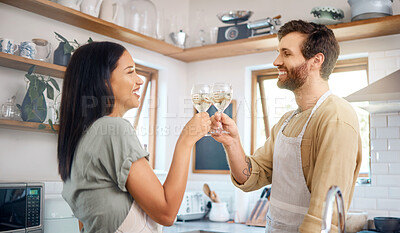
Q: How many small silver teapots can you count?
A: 1